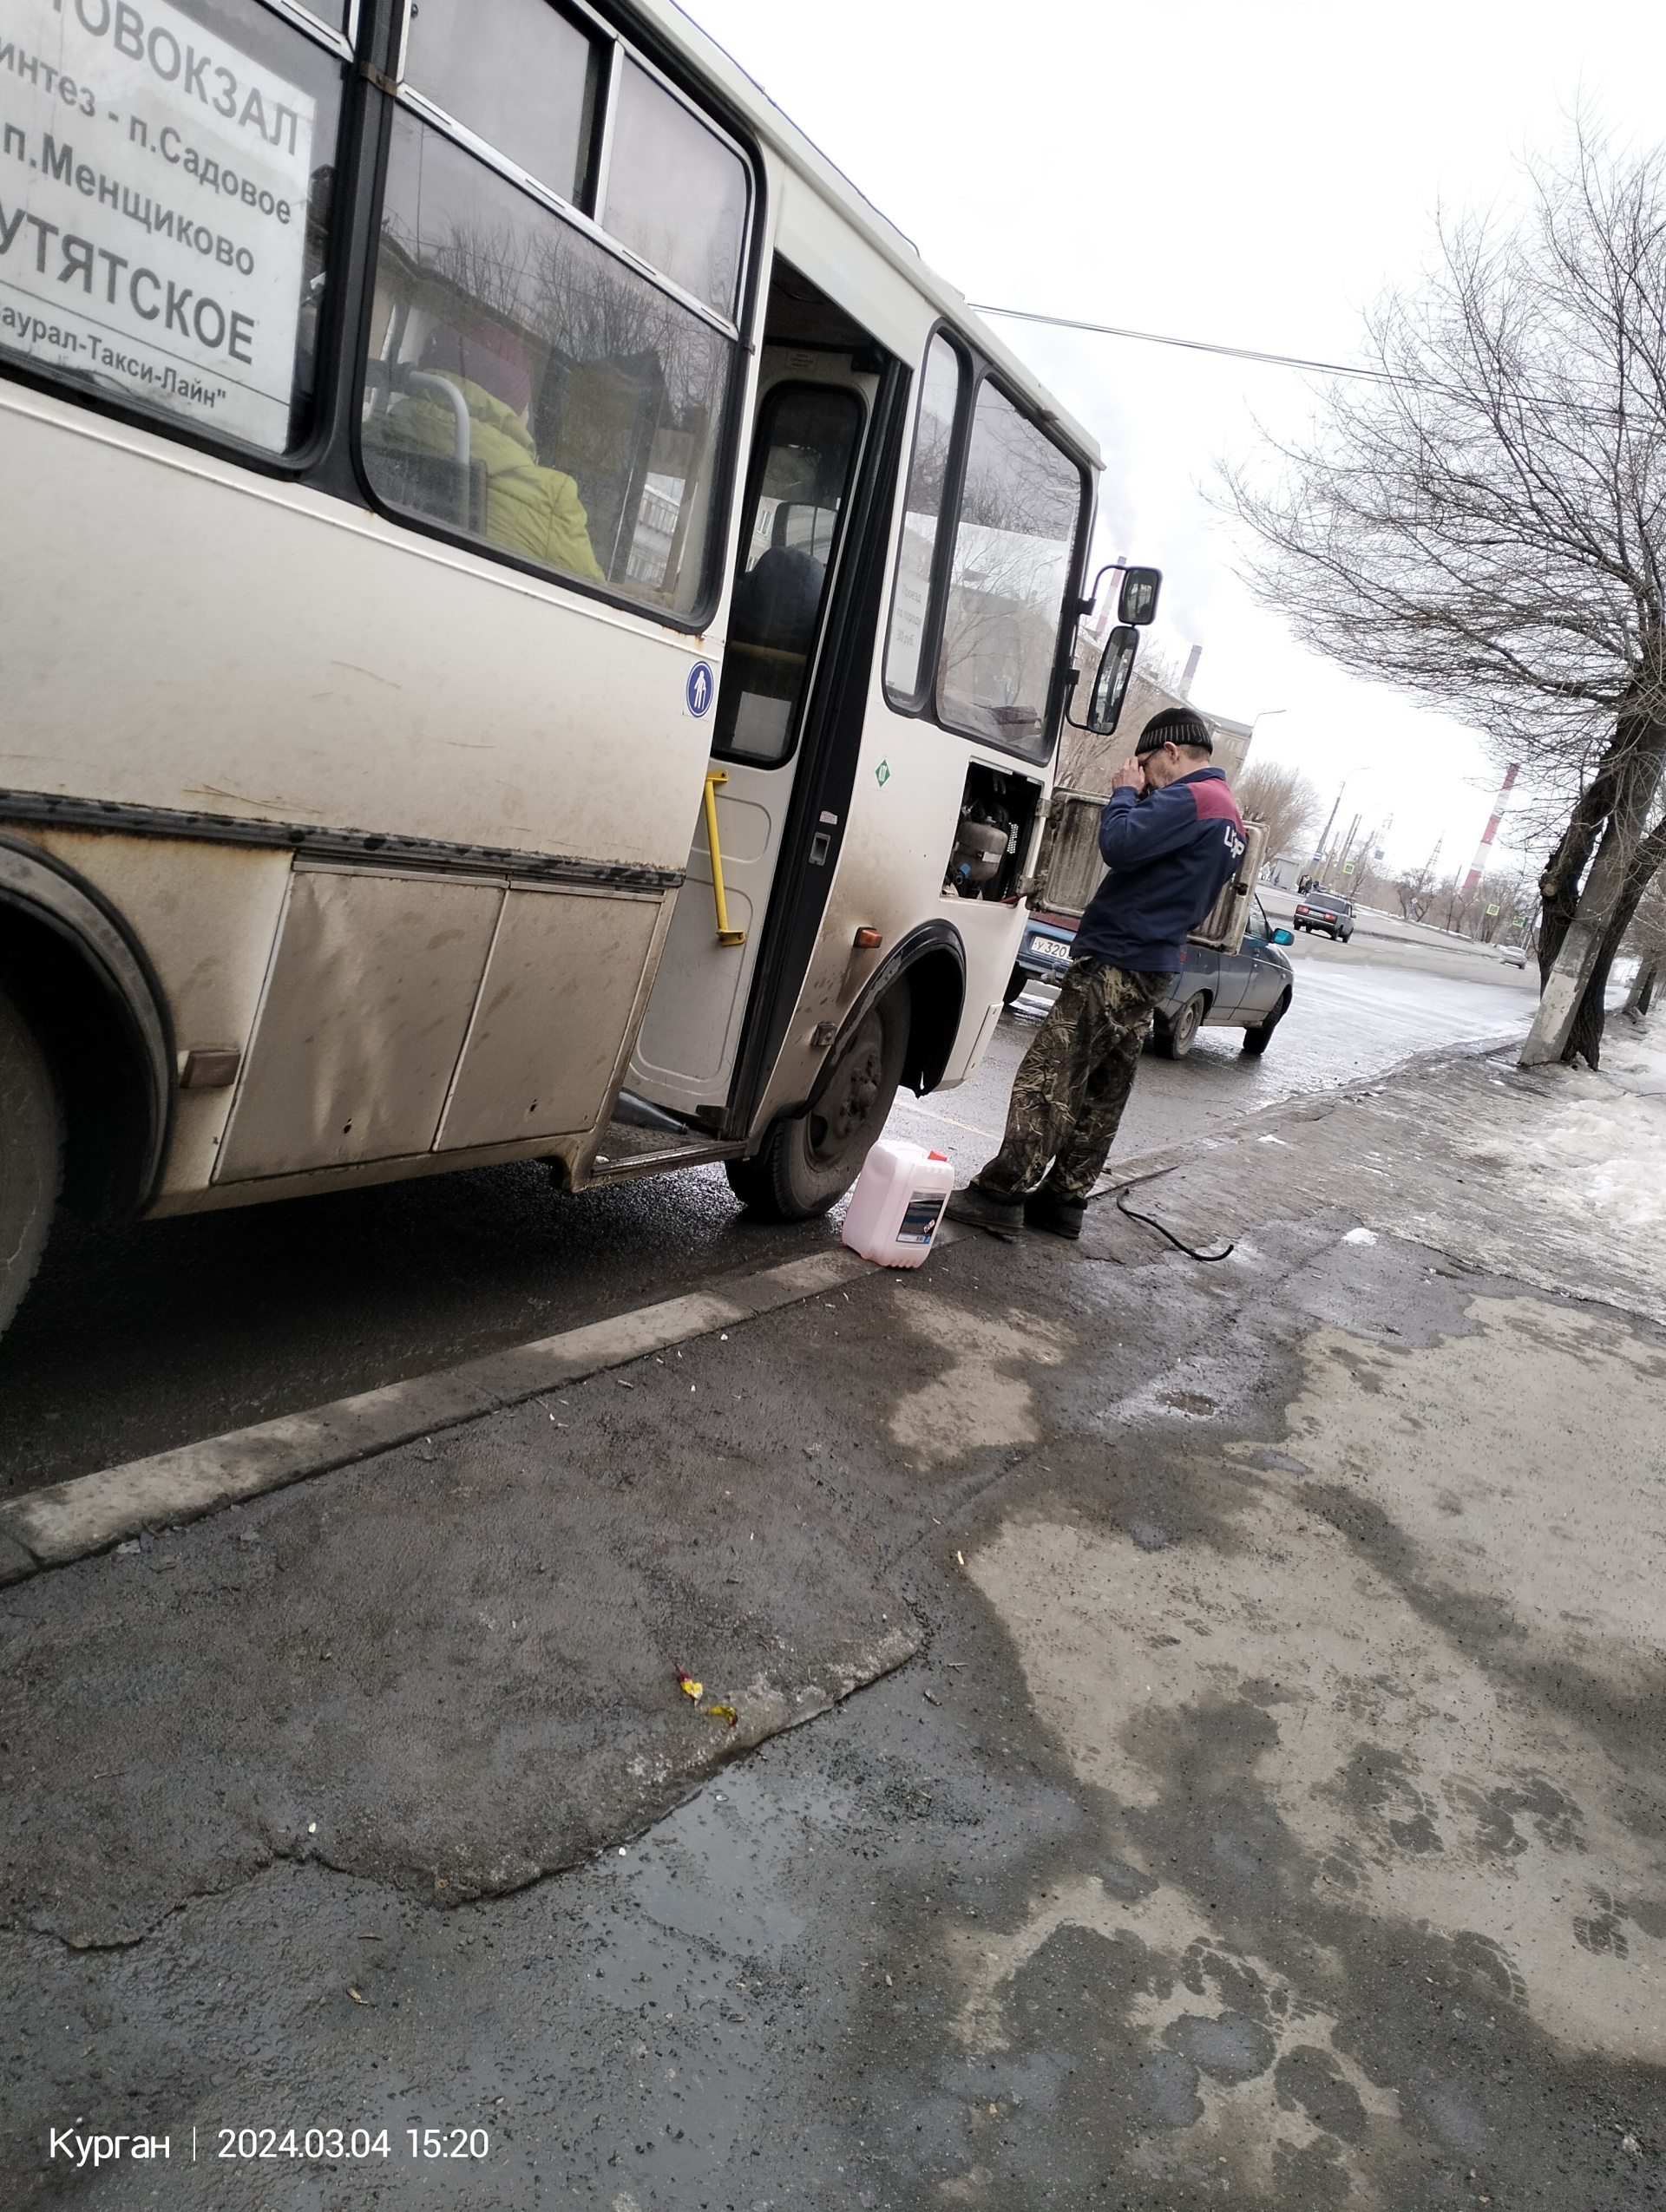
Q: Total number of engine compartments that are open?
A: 1